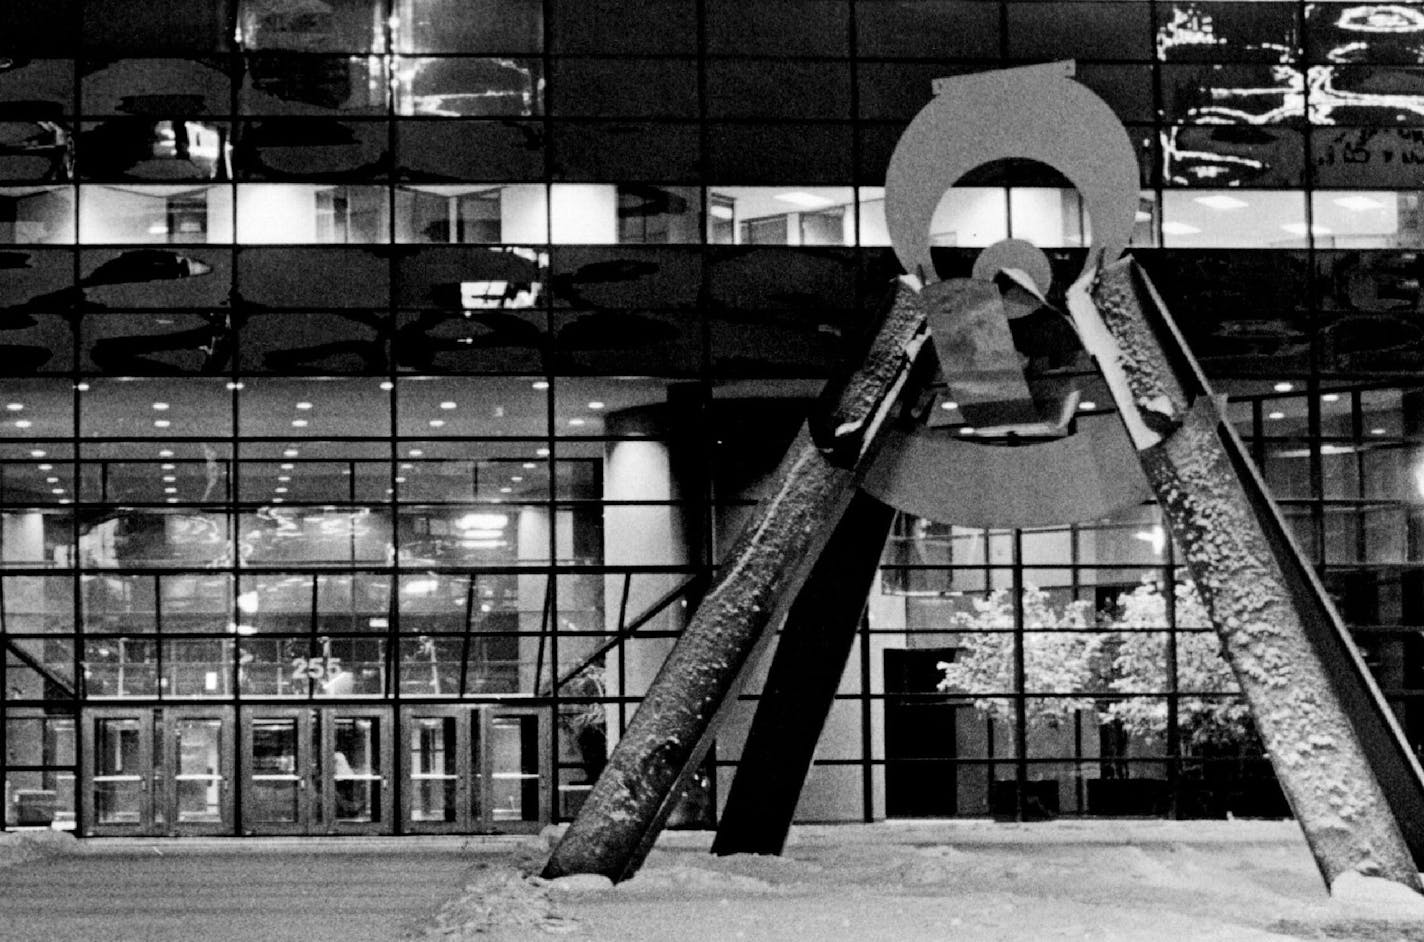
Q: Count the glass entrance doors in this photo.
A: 6